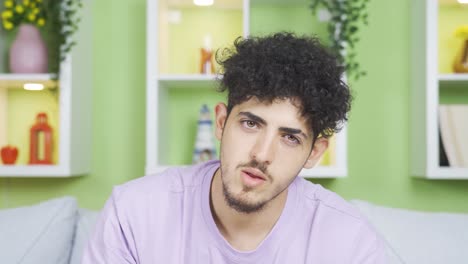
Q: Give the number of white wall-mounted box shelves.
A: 3